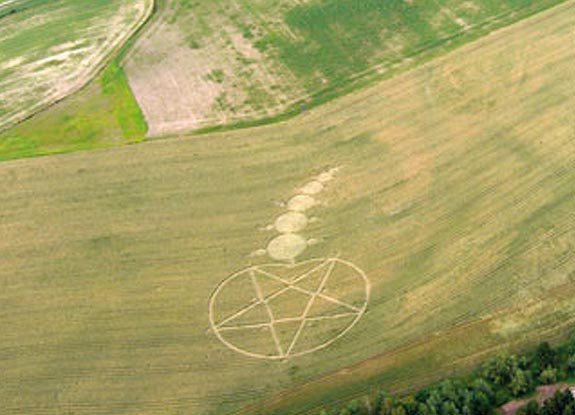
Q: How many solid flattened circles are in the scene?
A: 5